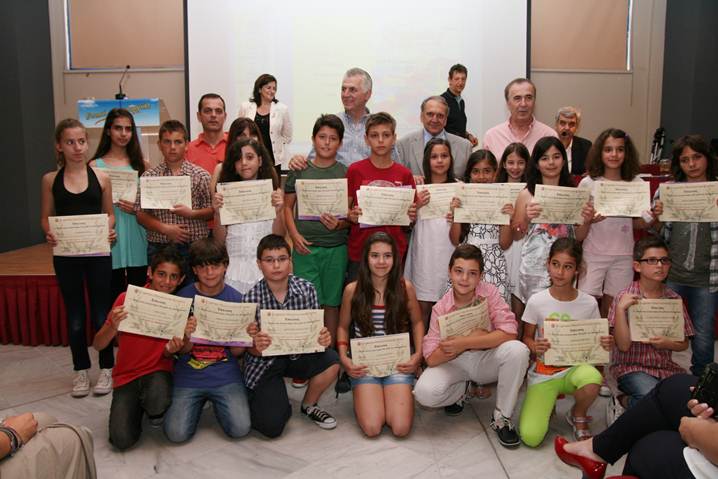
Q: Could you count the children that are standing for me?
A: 13